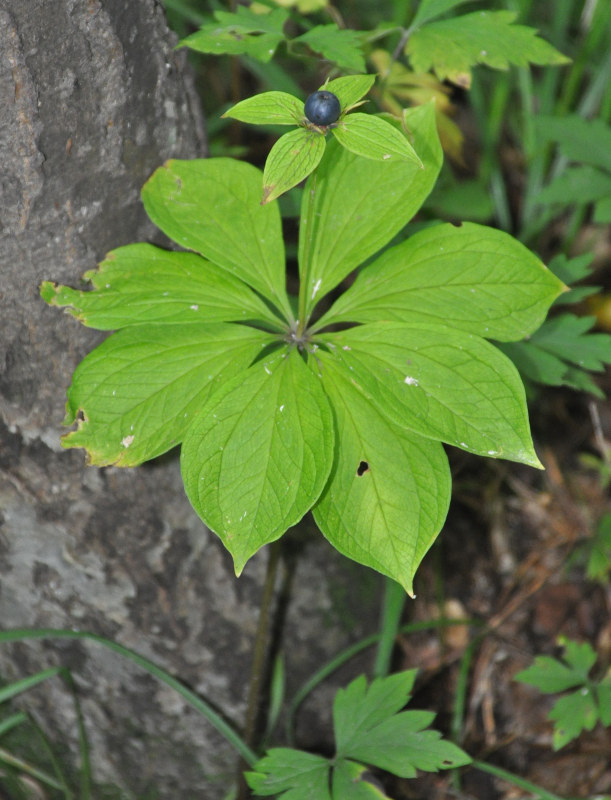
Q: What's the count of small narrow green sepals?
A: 4